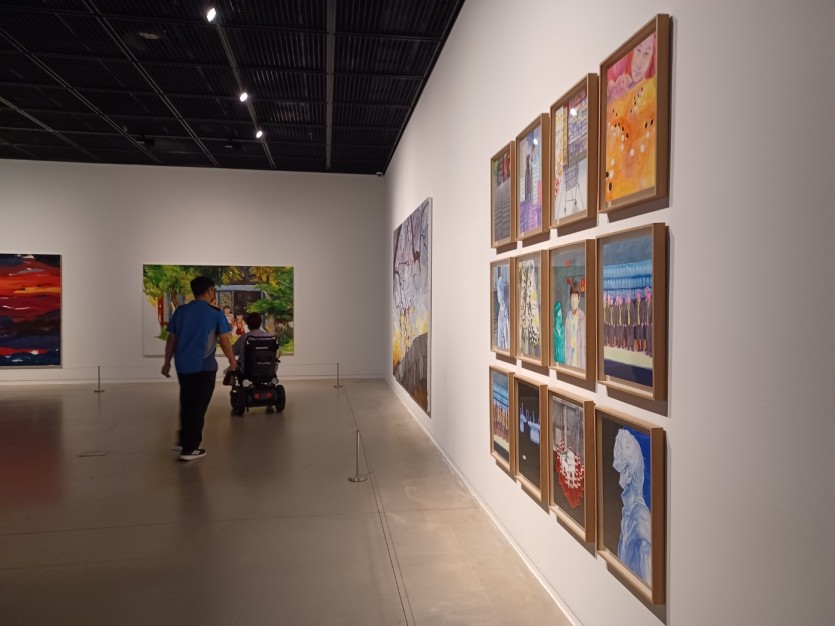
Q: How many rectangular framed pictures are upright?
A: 12